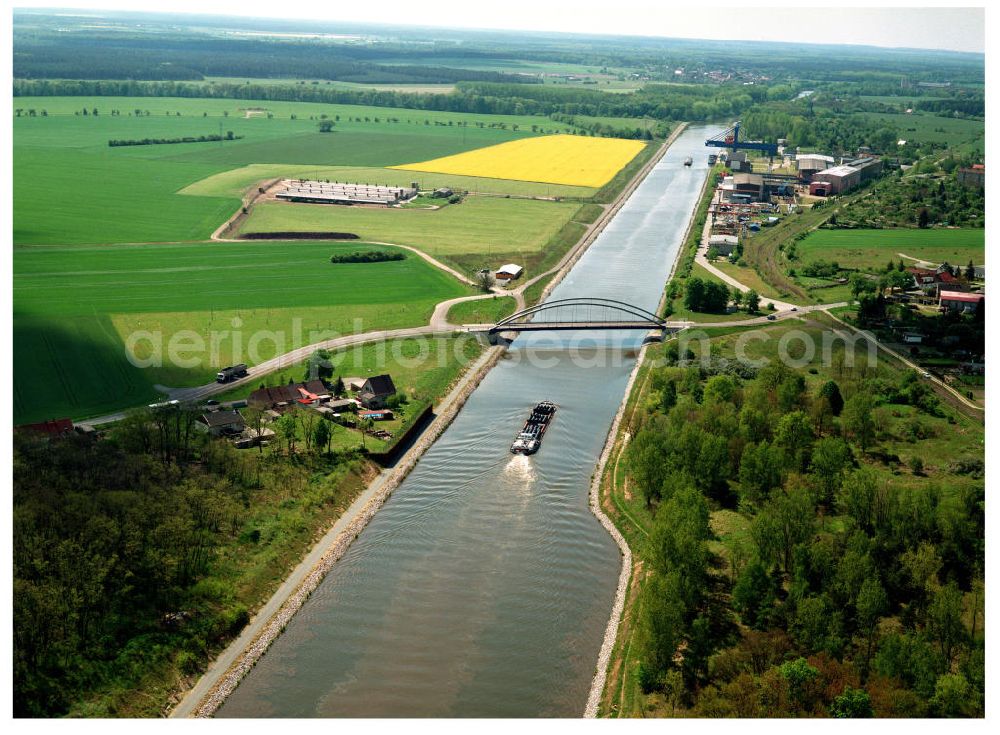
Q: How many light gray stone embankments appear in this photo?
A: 2